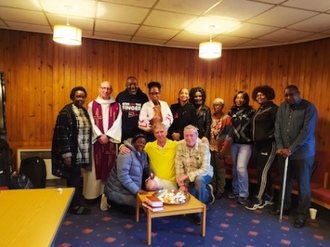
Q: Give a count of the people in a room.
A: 13